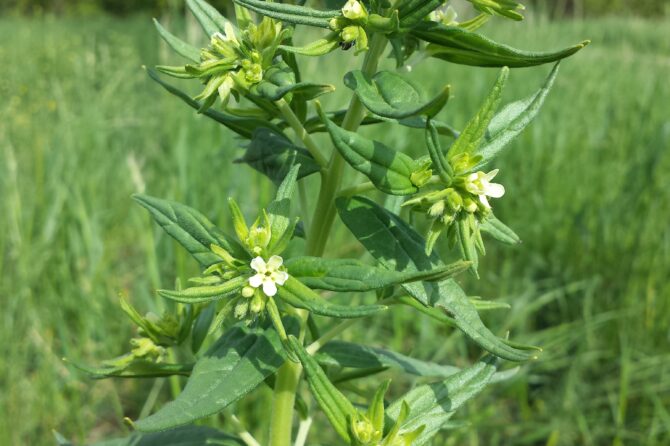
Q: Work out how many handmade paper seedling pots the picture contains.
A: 0